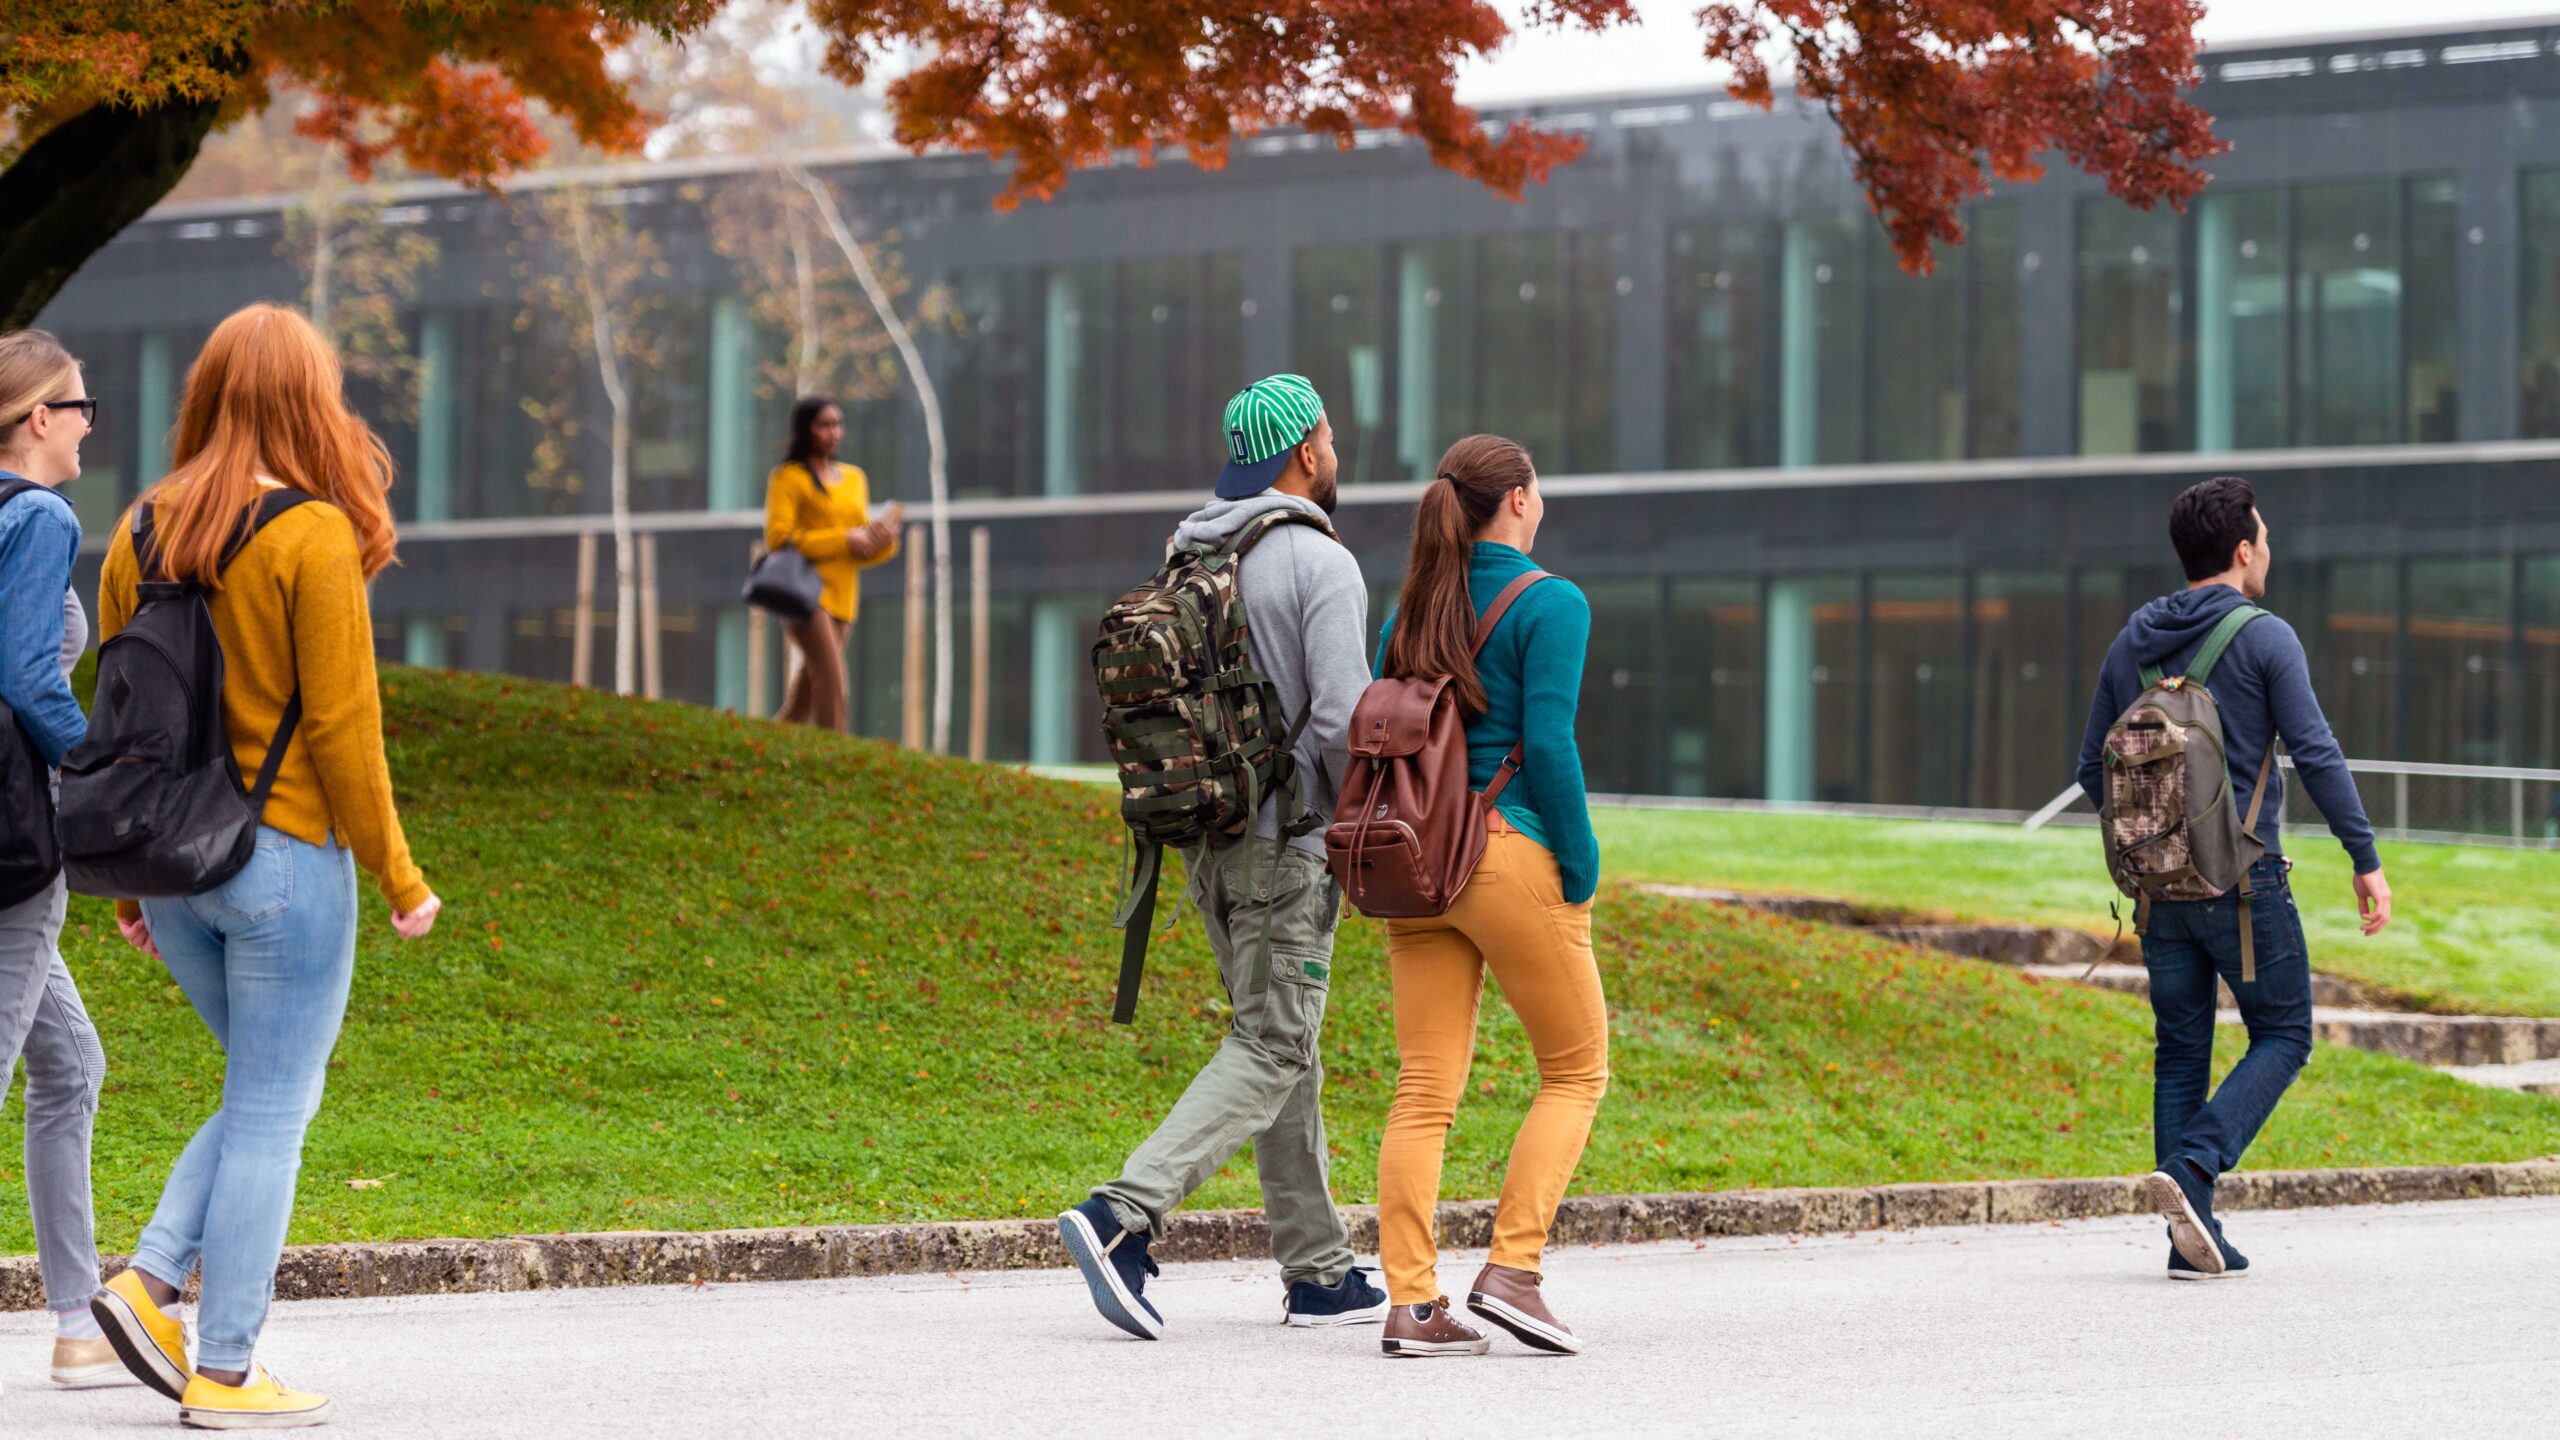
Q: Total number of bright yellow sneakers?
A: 2